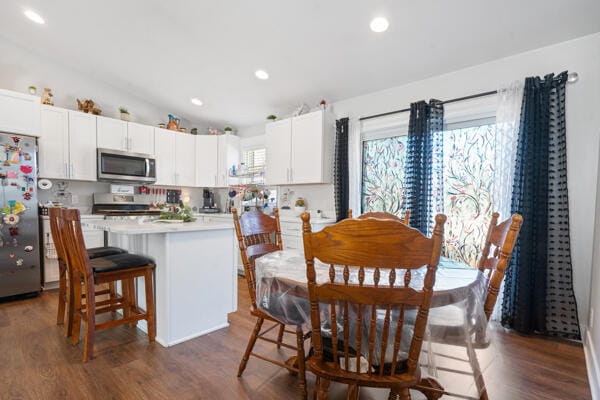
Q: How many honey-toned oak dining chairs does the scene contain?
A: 4